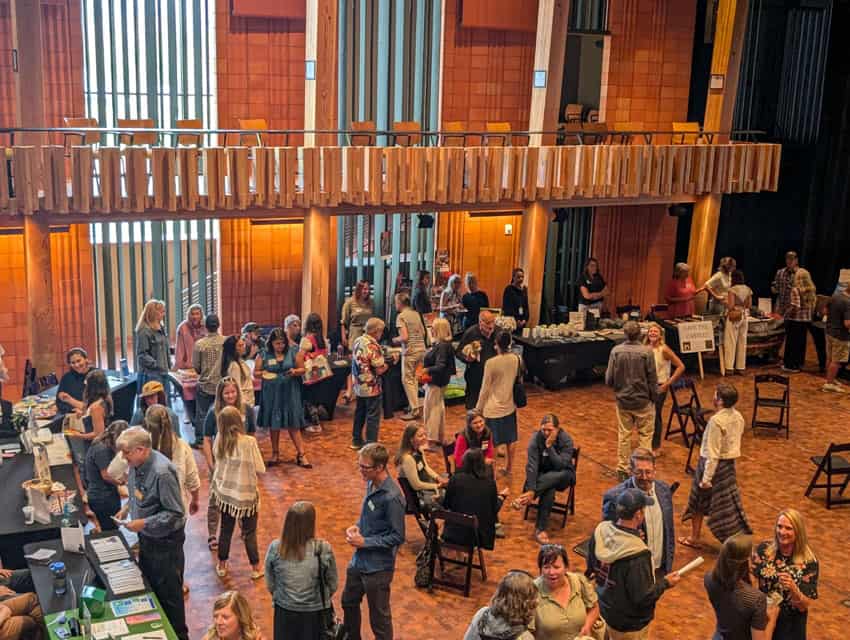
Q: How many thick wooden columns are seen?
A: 4